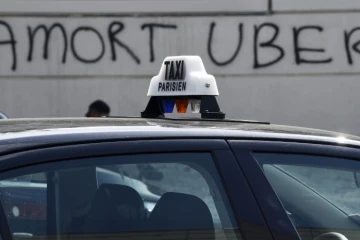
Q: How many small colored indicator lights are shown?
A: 3